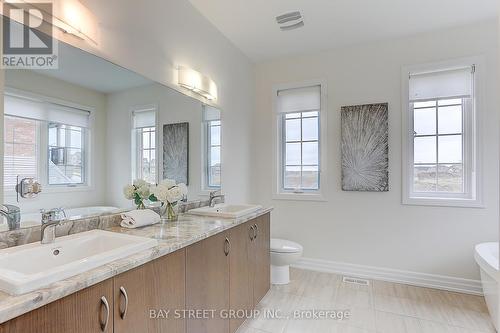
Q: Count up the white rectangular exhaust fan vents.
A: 1